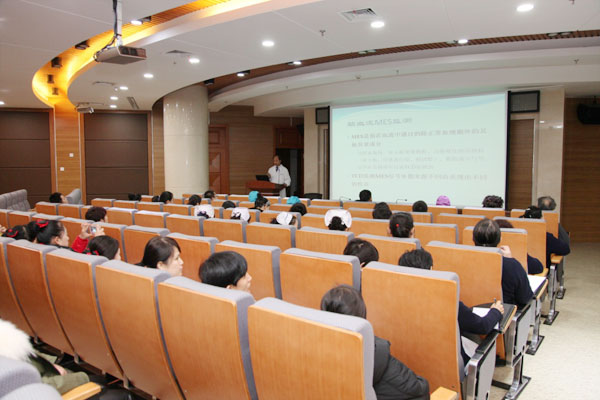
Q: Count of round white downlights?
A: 13